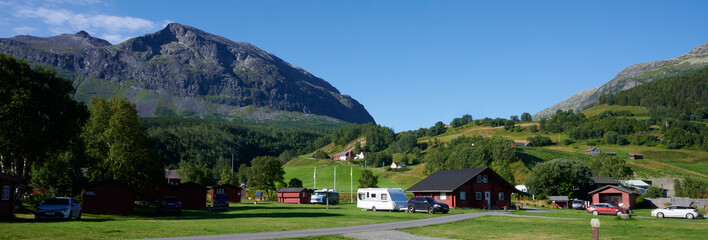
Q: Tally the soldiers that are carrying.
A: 0